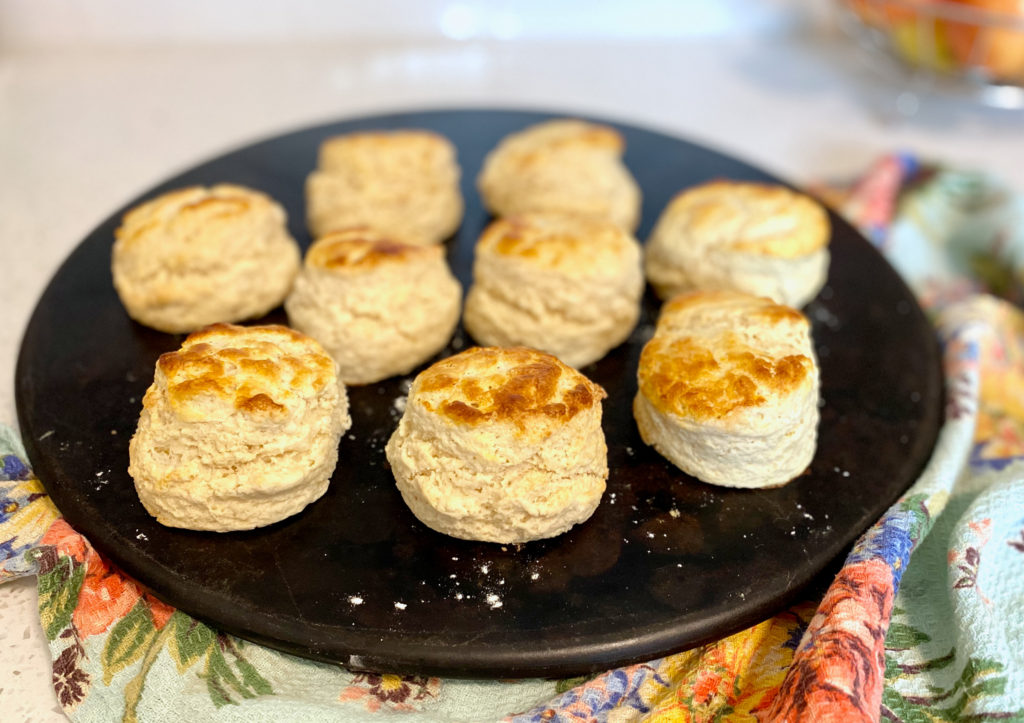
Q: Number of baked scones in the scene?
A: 9